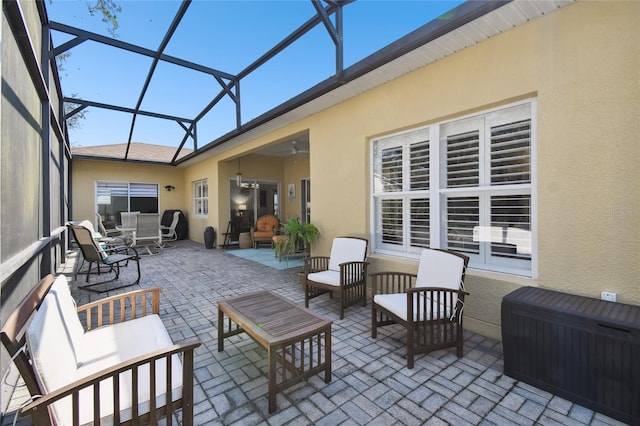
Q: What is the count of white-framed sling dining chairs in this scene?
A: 4